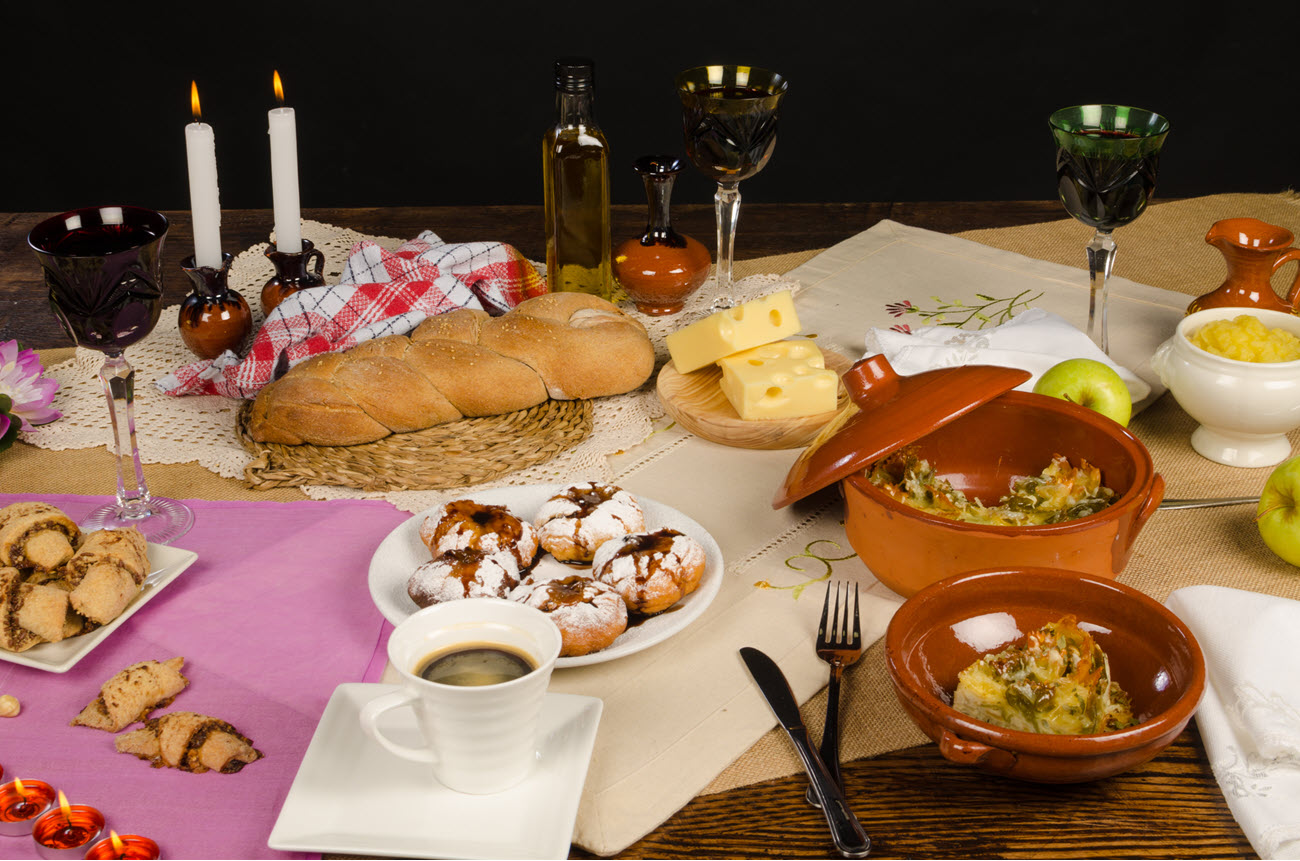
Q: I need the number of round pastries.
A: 5